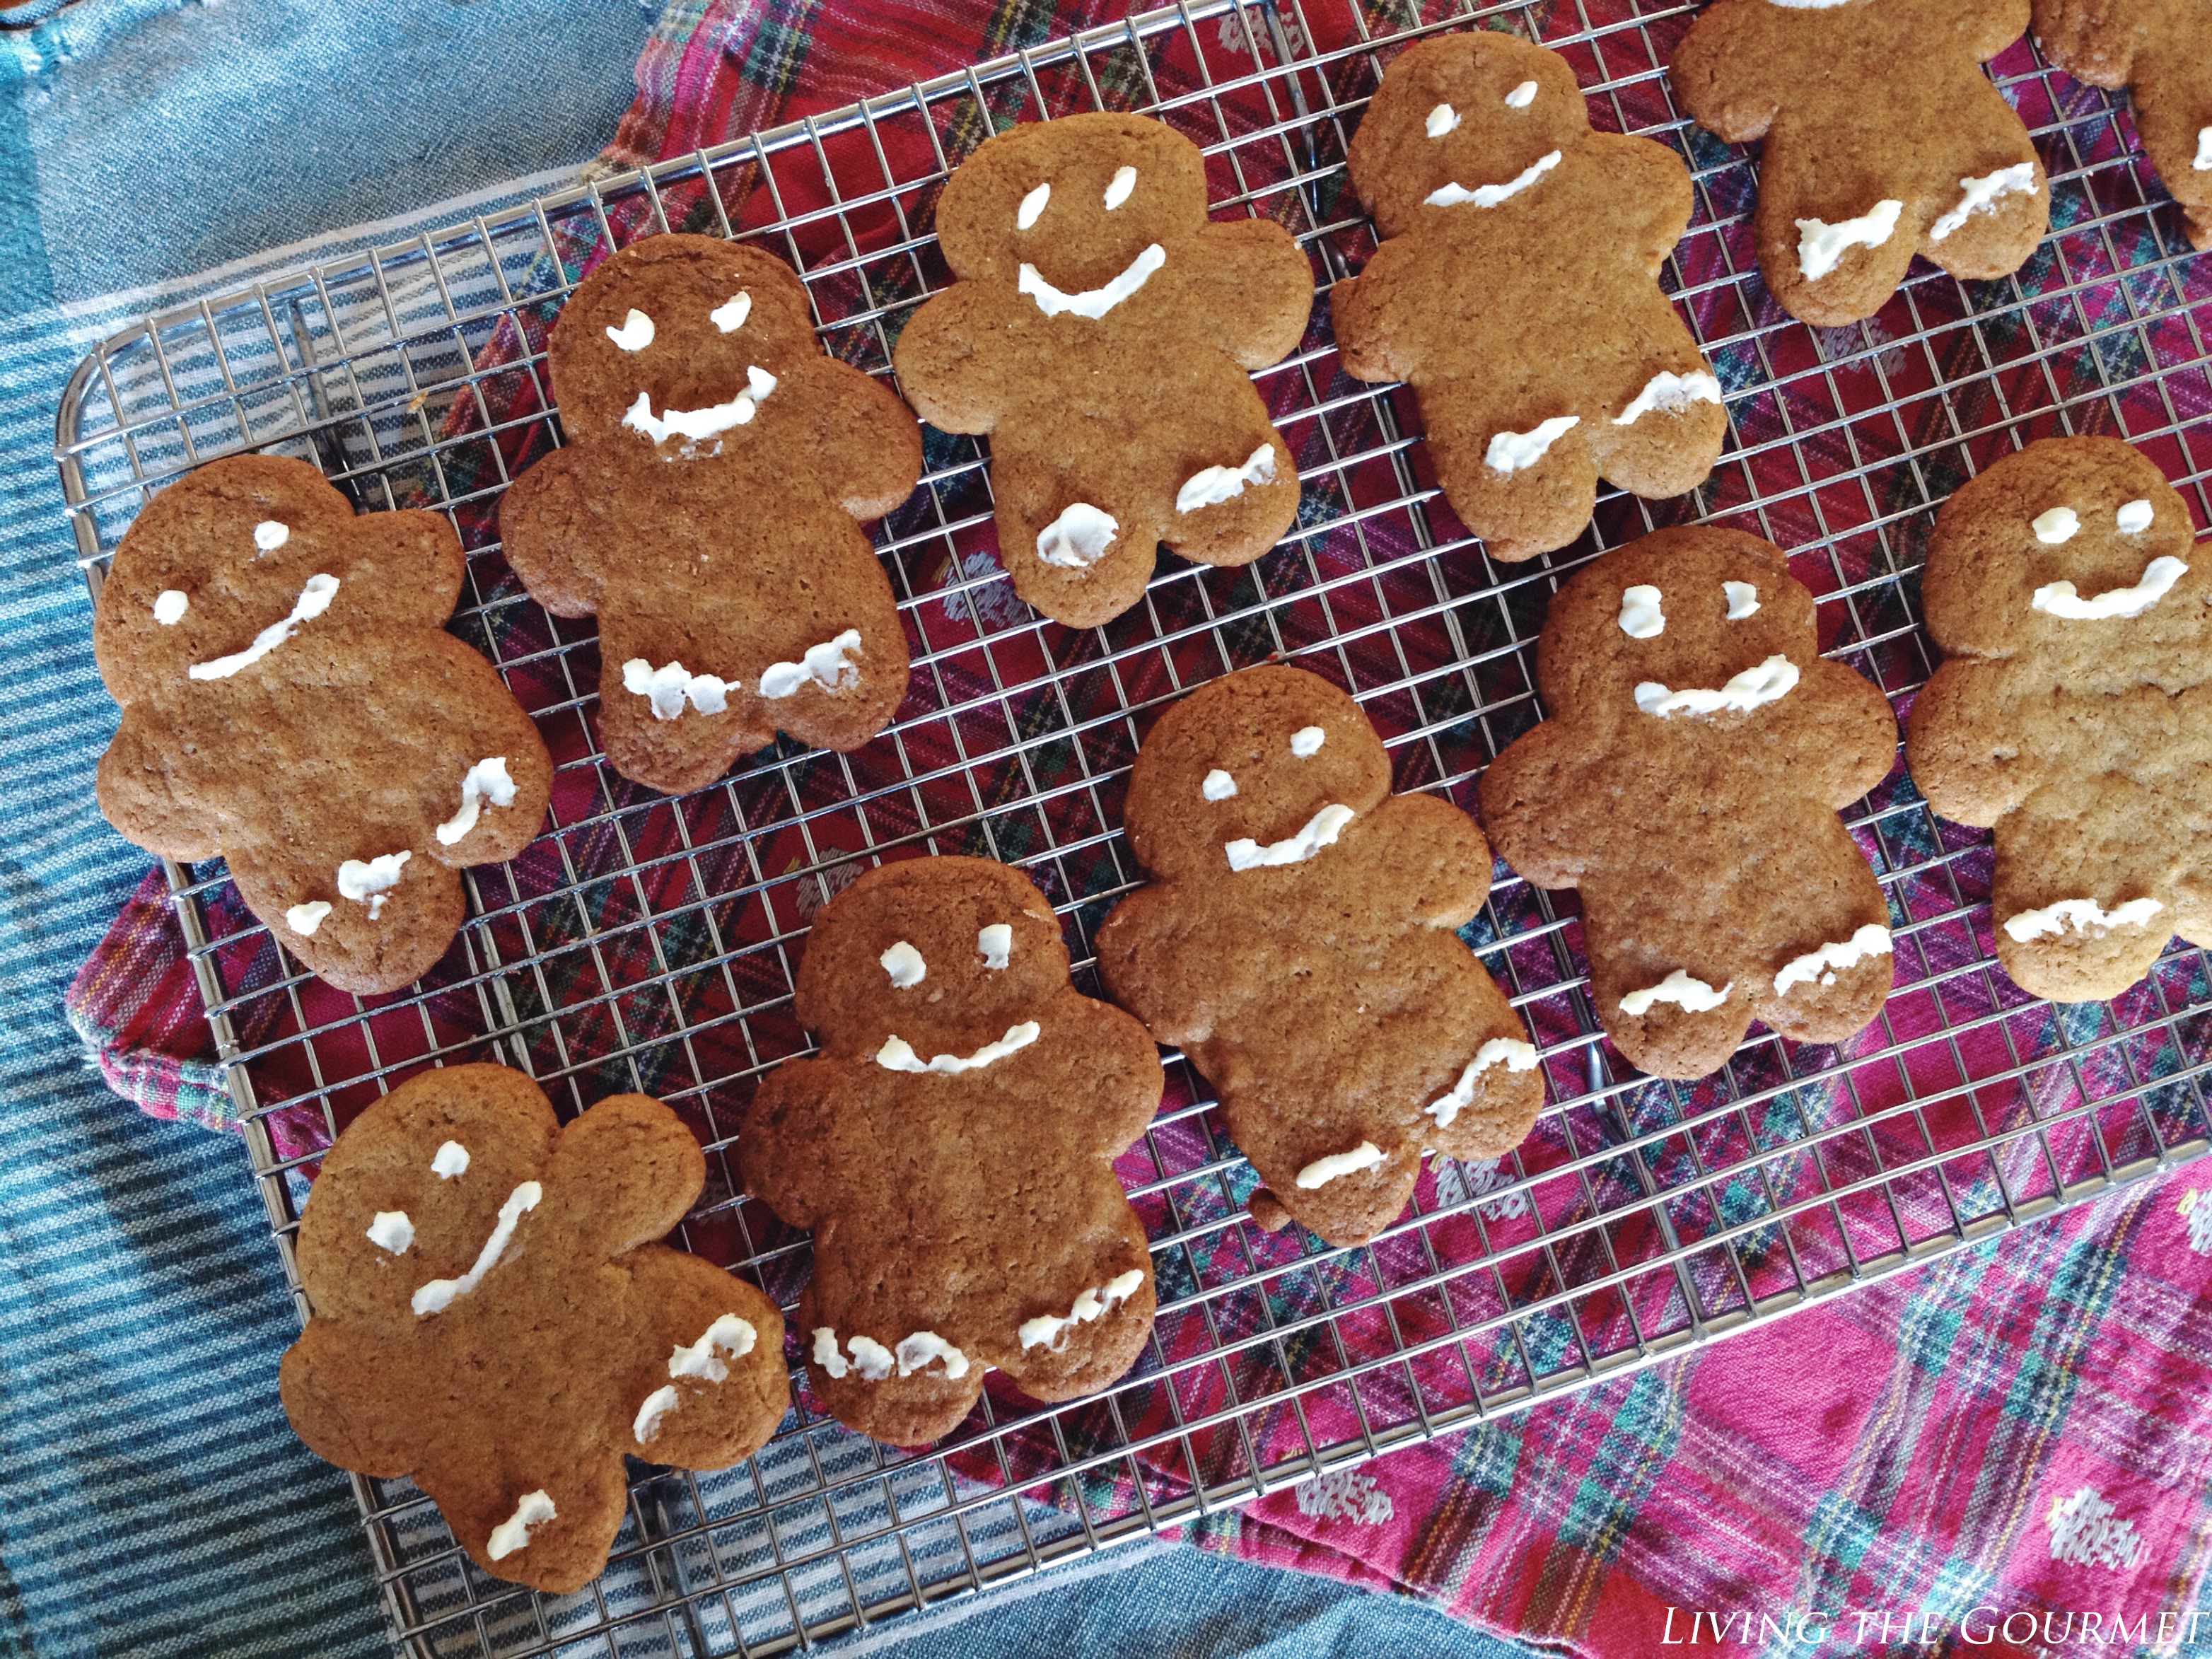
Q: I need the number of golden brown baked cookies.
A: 11